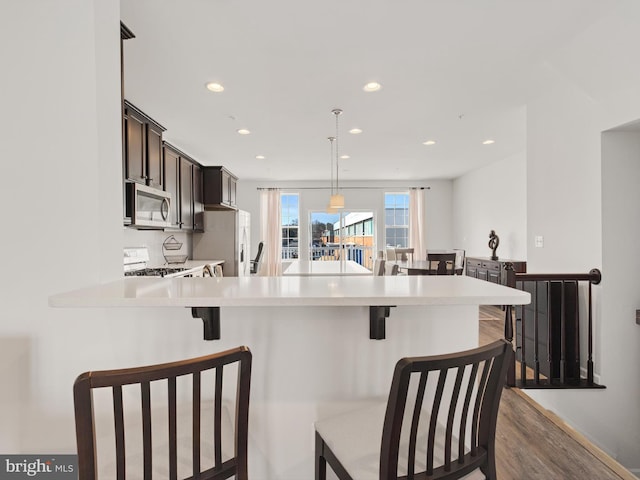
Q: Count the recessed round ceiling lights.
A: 8